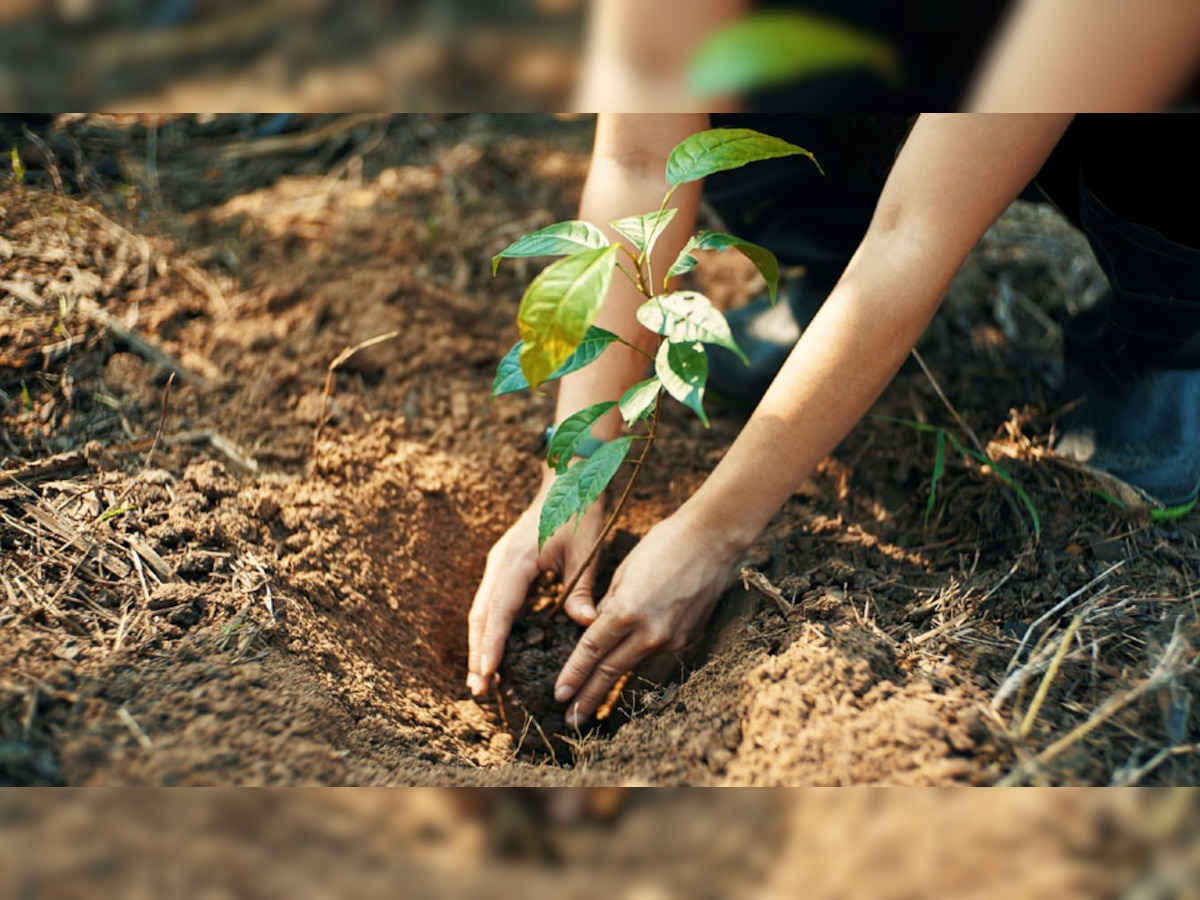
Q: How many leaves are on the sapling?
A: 12